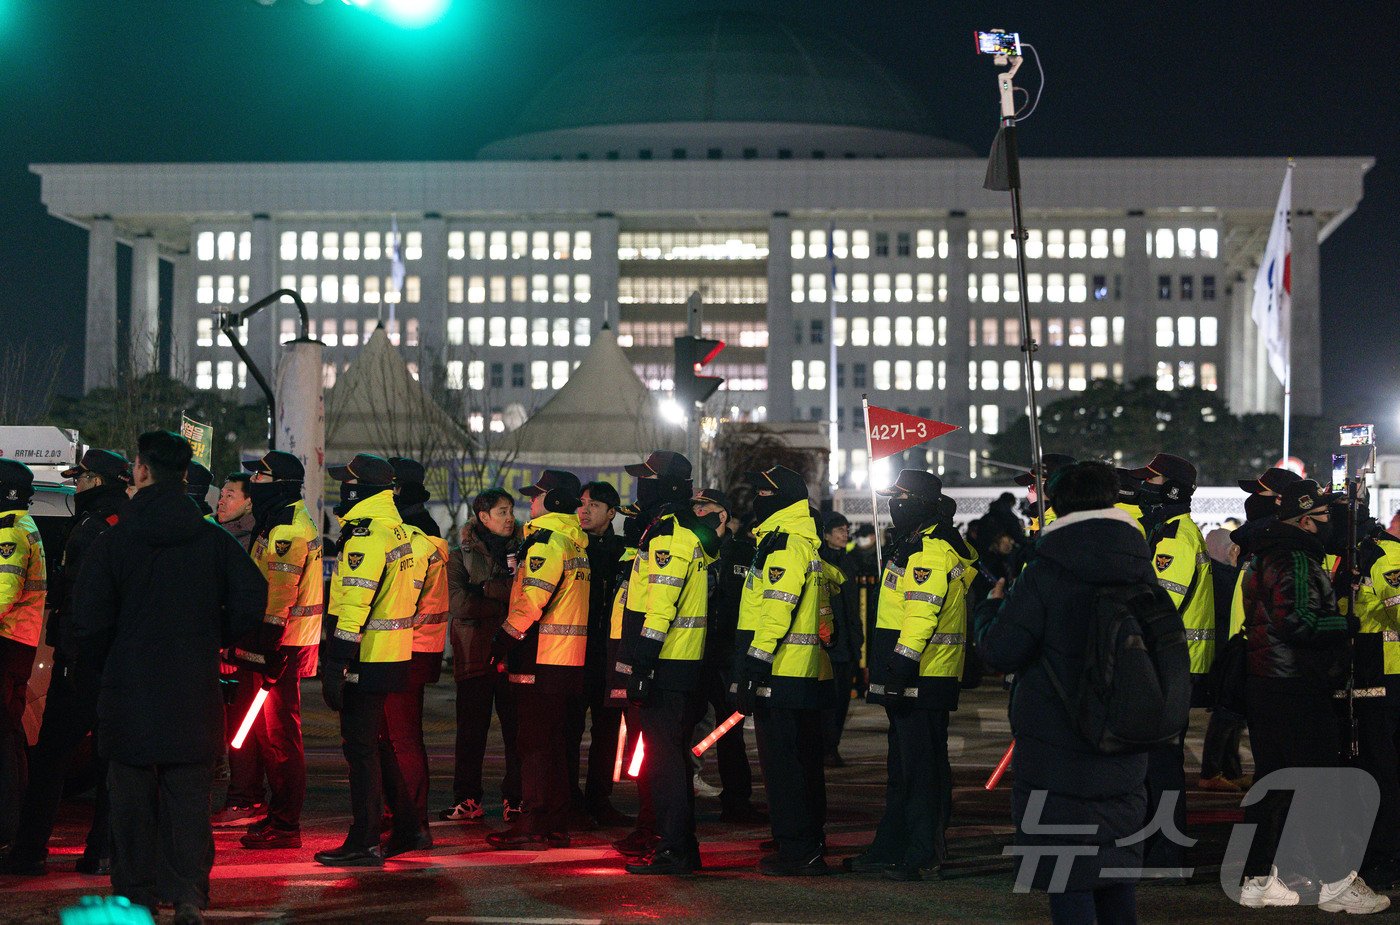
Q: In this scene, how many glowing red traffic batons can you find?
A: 5